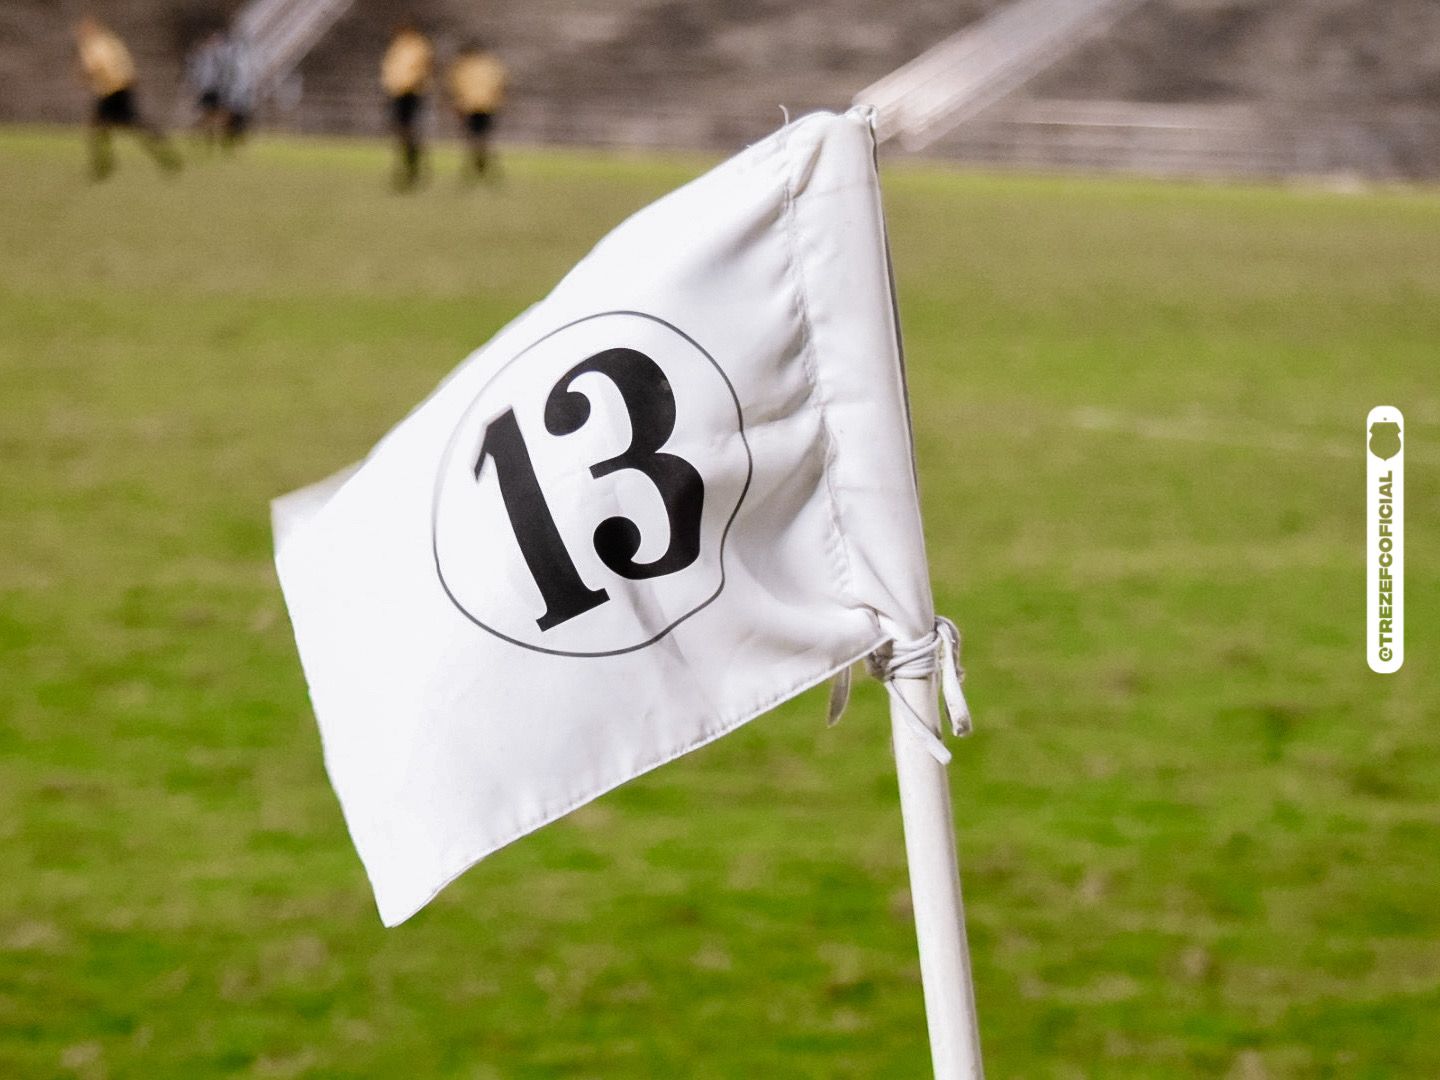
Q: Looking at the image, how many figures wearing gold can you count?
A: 3